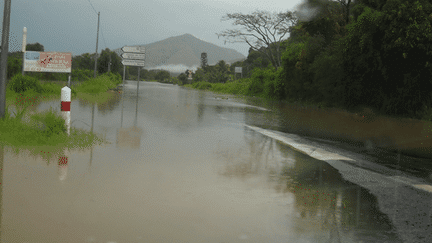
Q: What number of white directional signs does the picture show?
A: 3